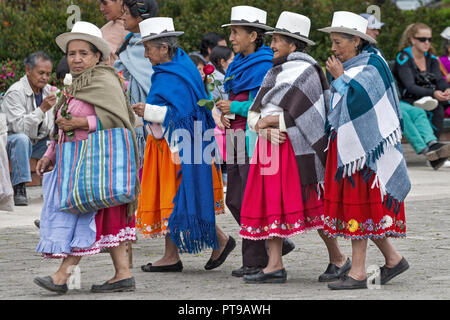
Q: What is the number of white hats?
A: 5